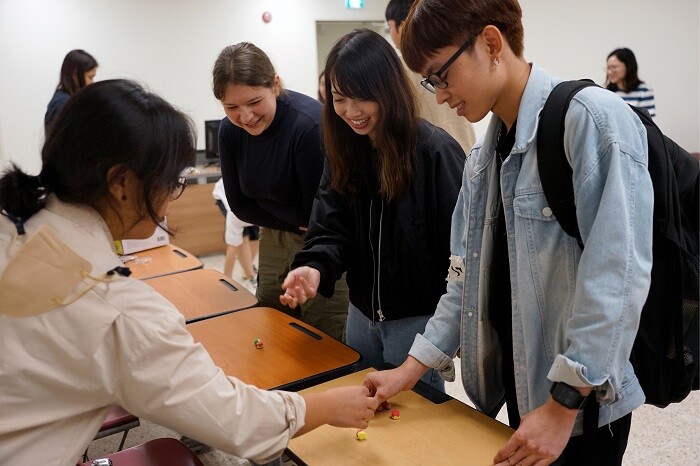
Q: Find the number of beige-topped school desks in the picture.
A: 1